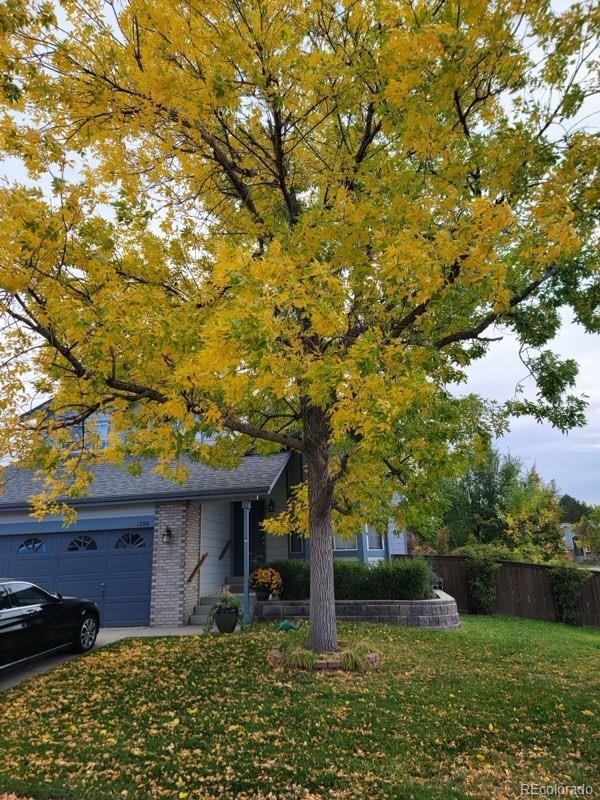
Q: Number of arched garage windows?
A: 3